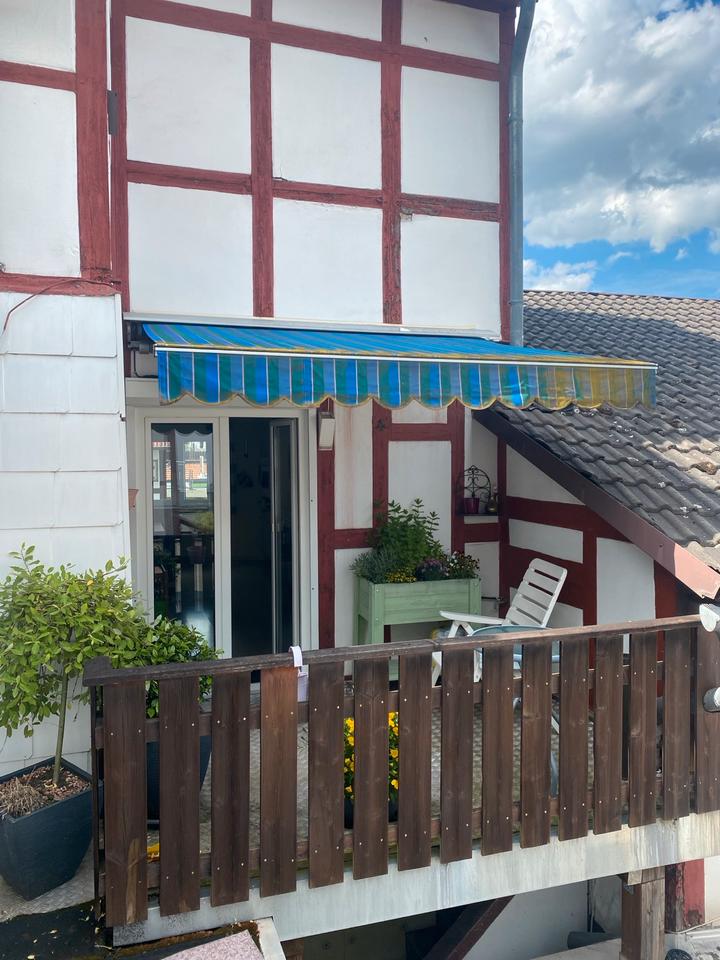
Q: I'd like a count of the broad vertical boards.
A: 15